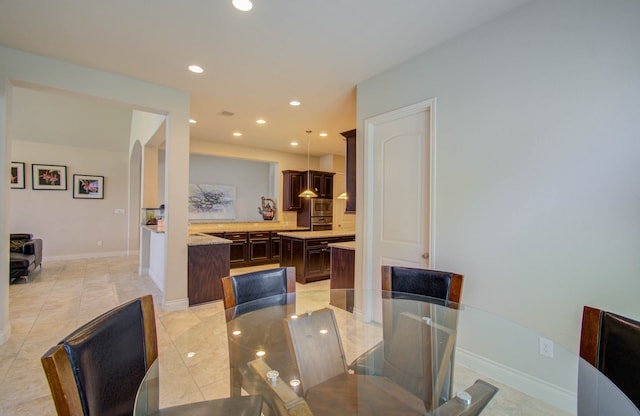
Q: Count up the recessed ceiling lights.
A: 8